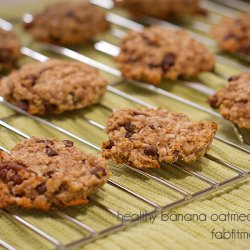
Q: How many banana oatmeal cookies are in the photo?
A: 9